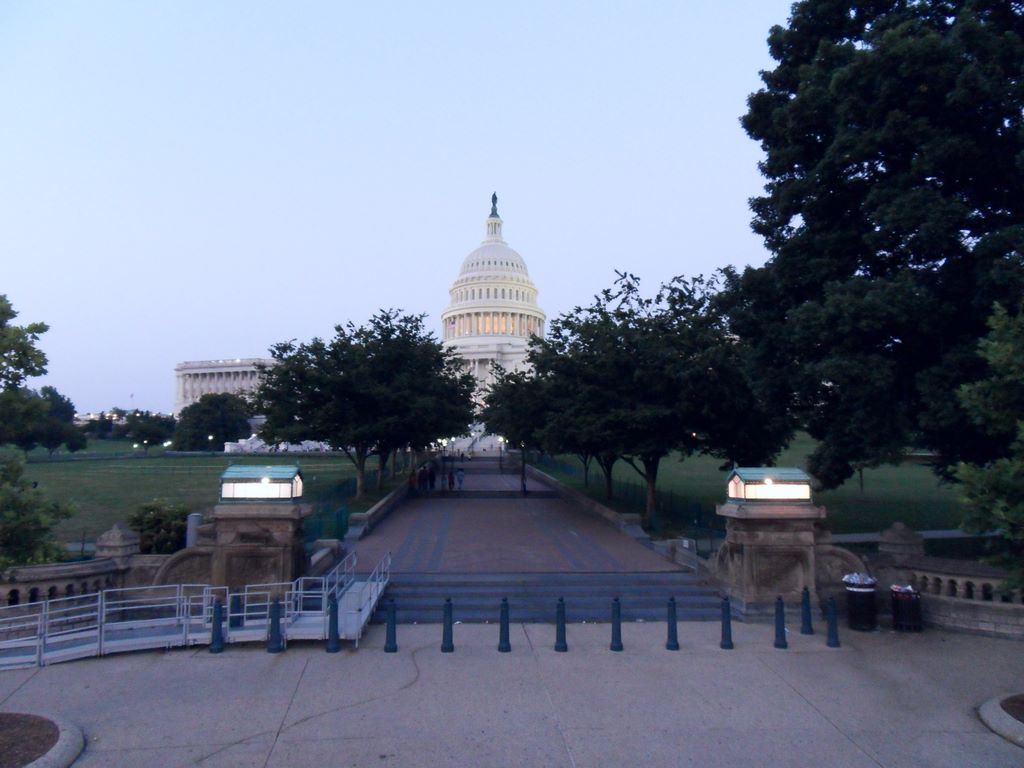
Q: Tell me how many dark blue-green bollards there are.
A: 14